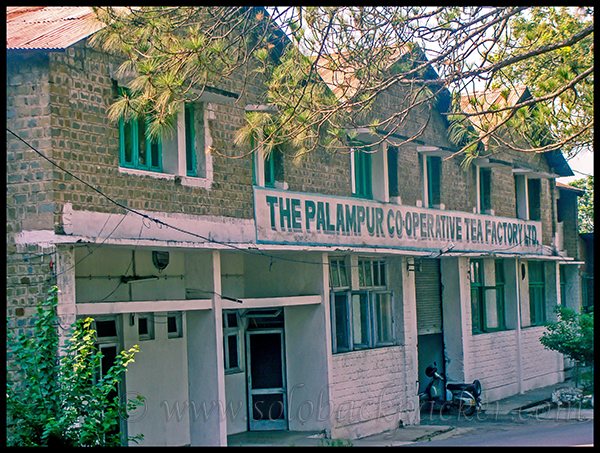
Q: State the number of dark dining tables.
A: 0